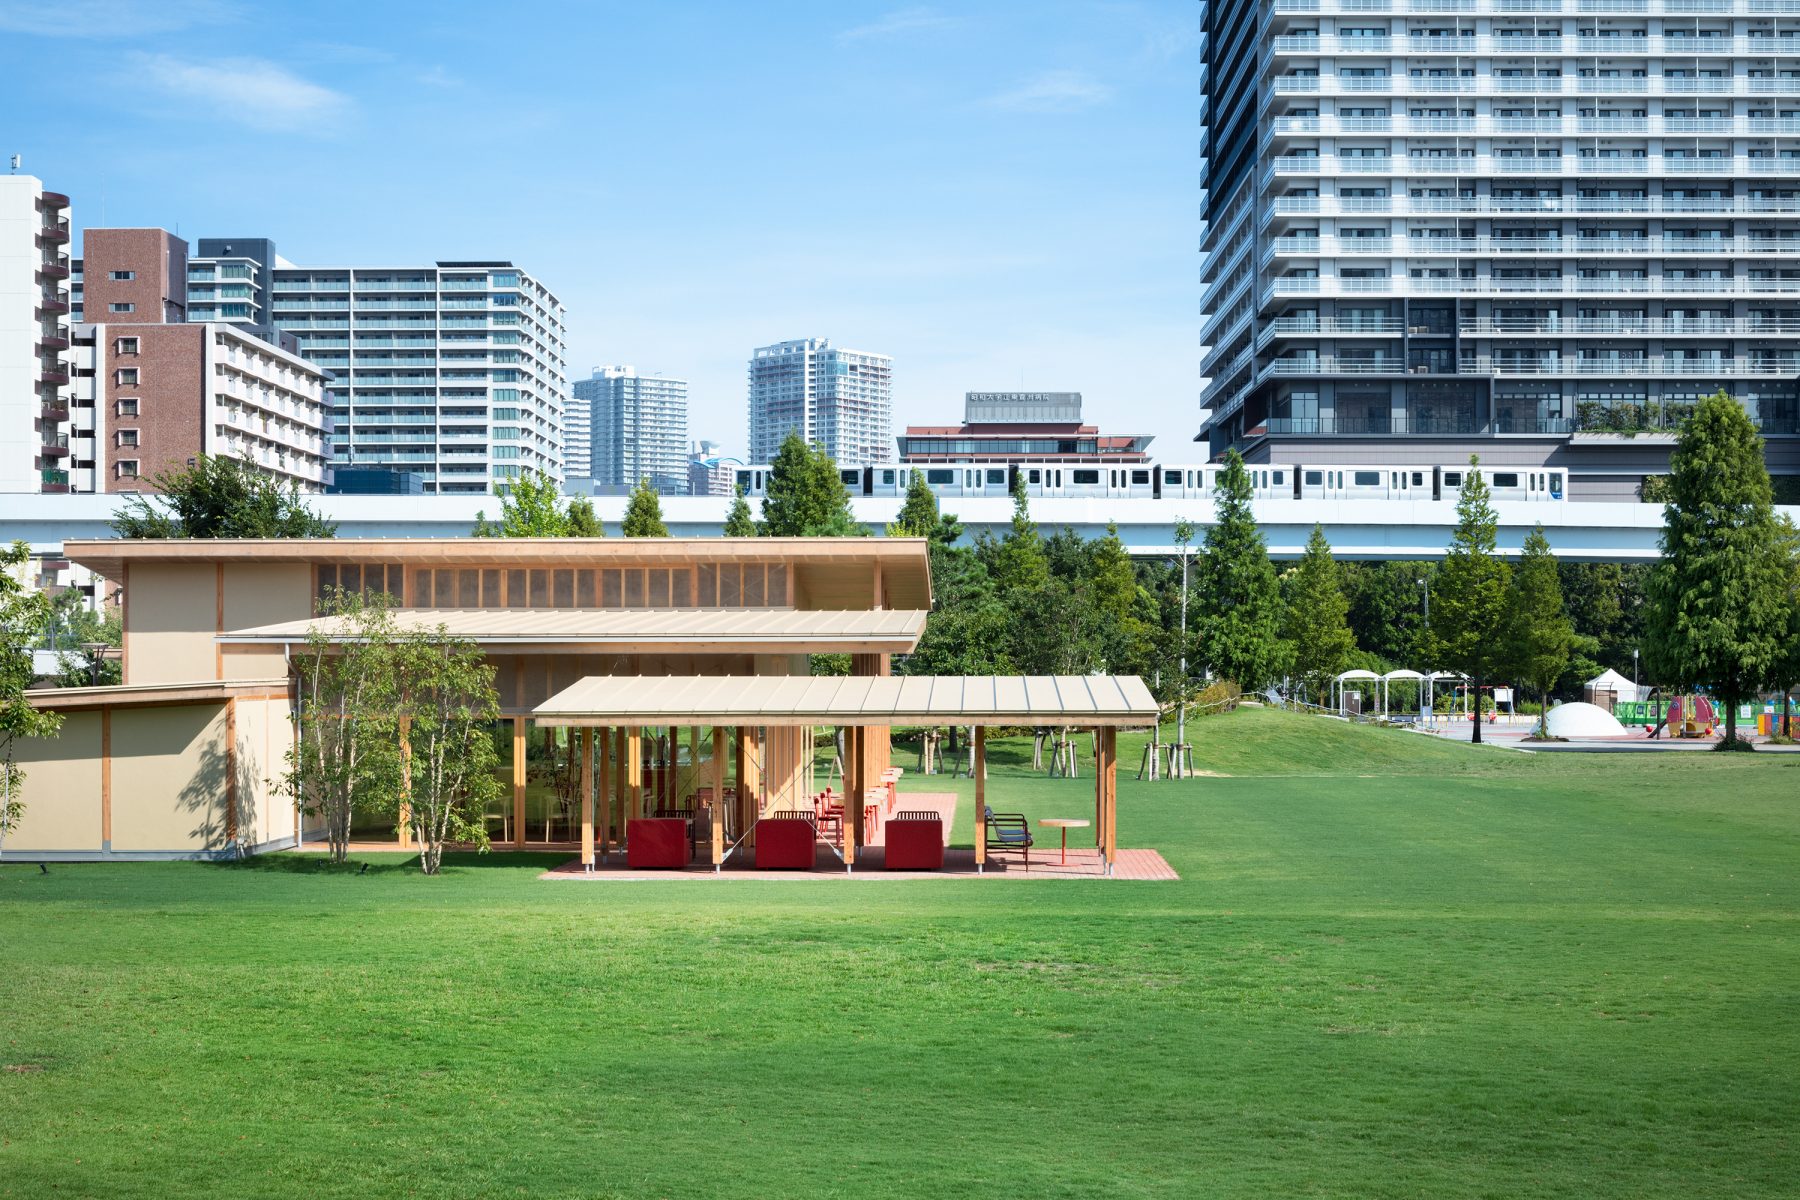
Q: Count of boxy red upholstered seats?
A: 3